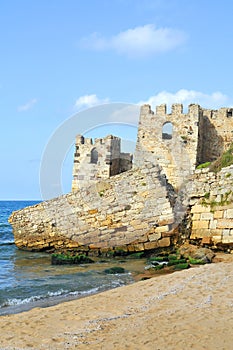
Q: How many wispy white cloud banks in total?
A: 4